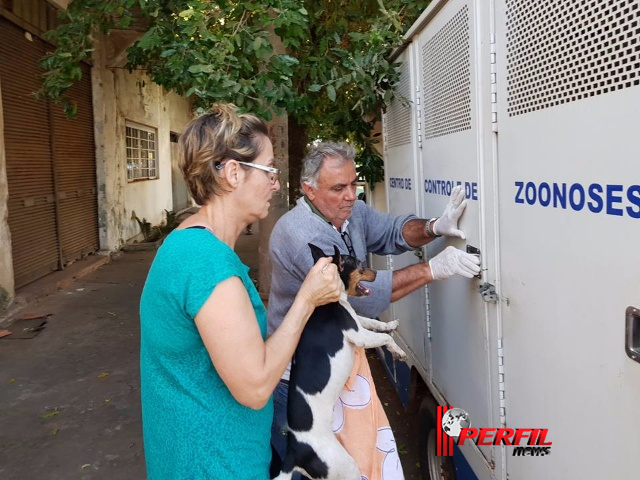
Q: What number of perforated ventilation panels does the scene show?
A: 3